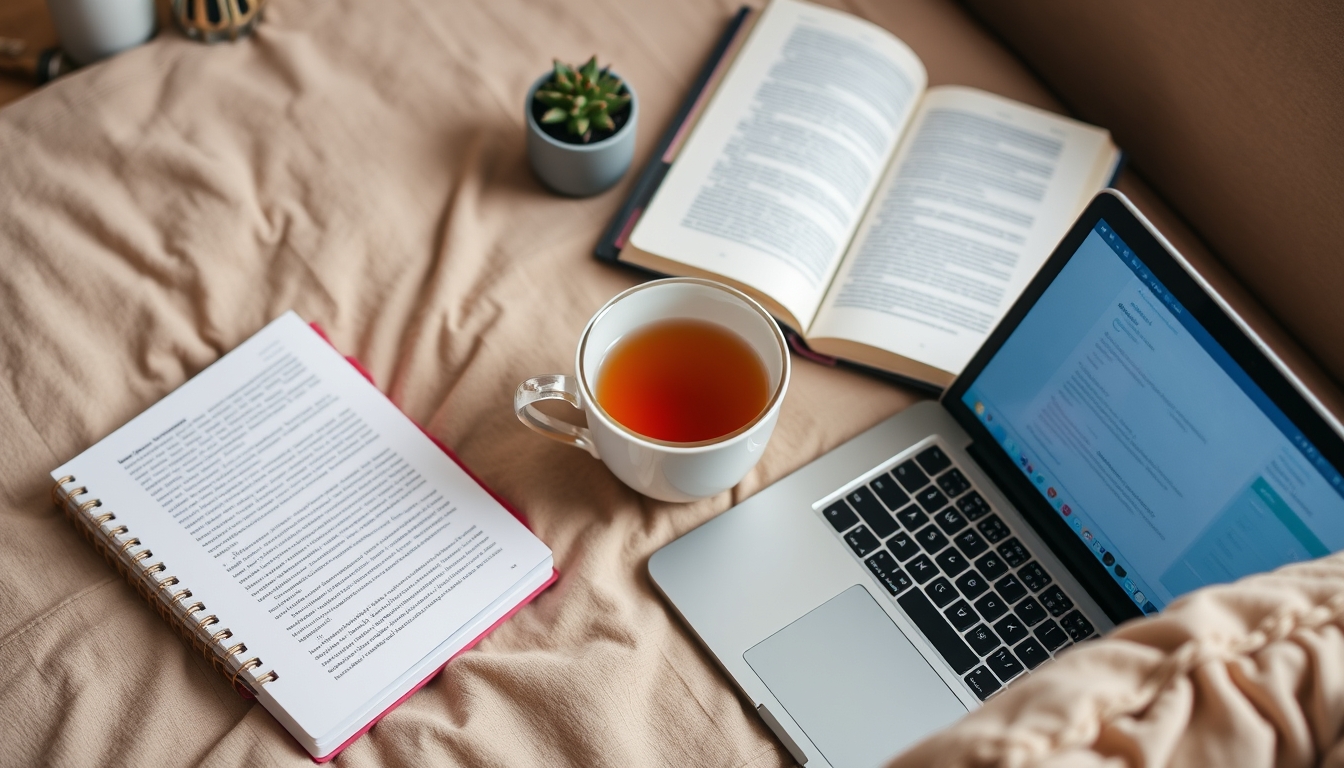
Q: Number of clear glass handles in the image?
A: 1